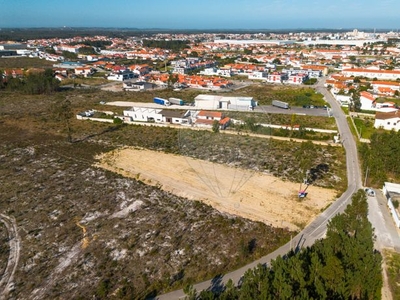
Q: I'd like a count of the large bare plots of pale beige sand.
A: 1